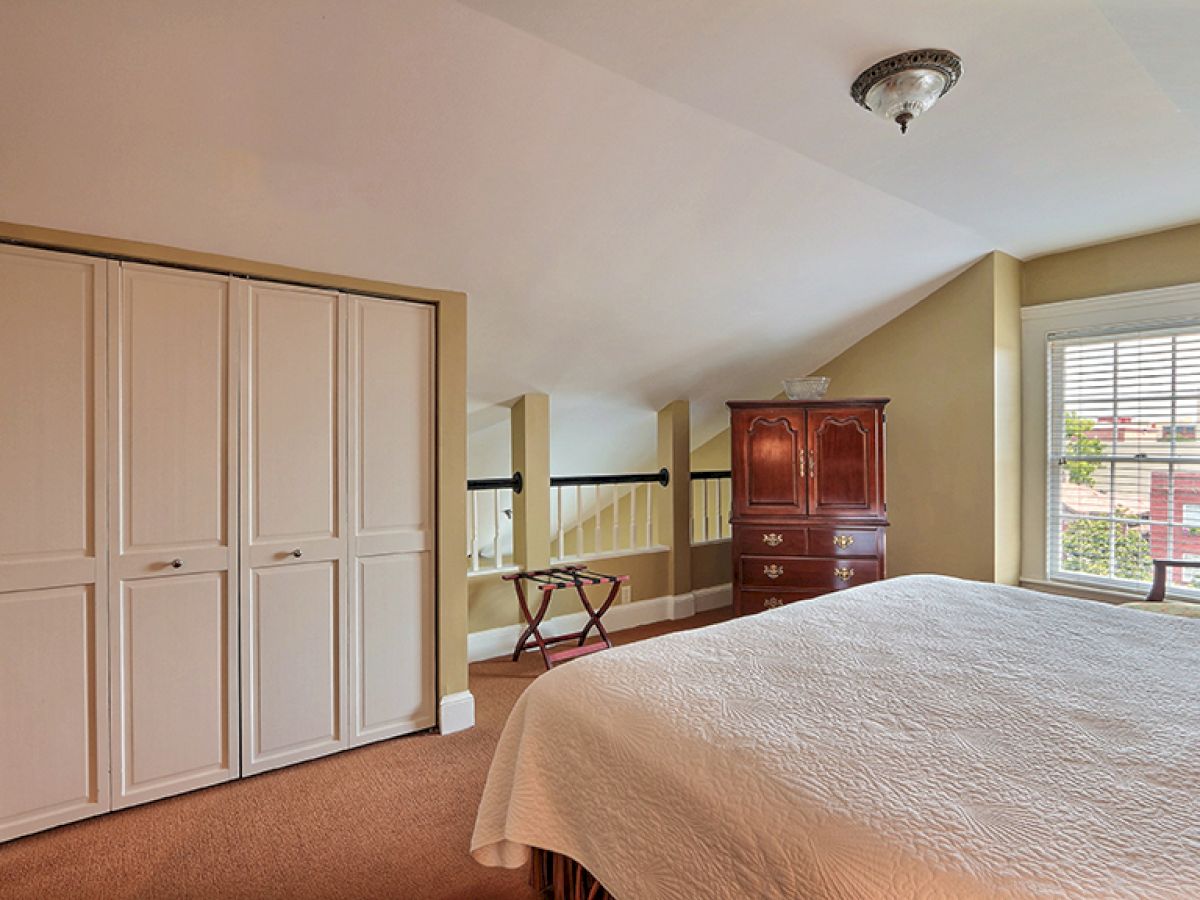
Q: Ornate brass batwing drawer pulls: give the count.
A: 5